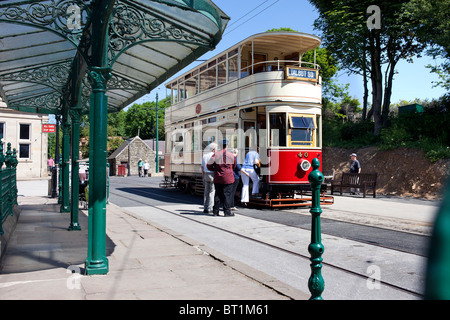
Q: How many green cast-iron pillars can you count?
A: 3